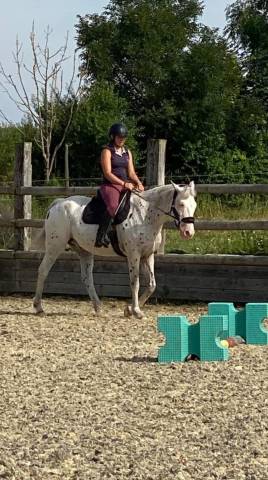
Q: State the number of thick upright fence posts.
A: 2